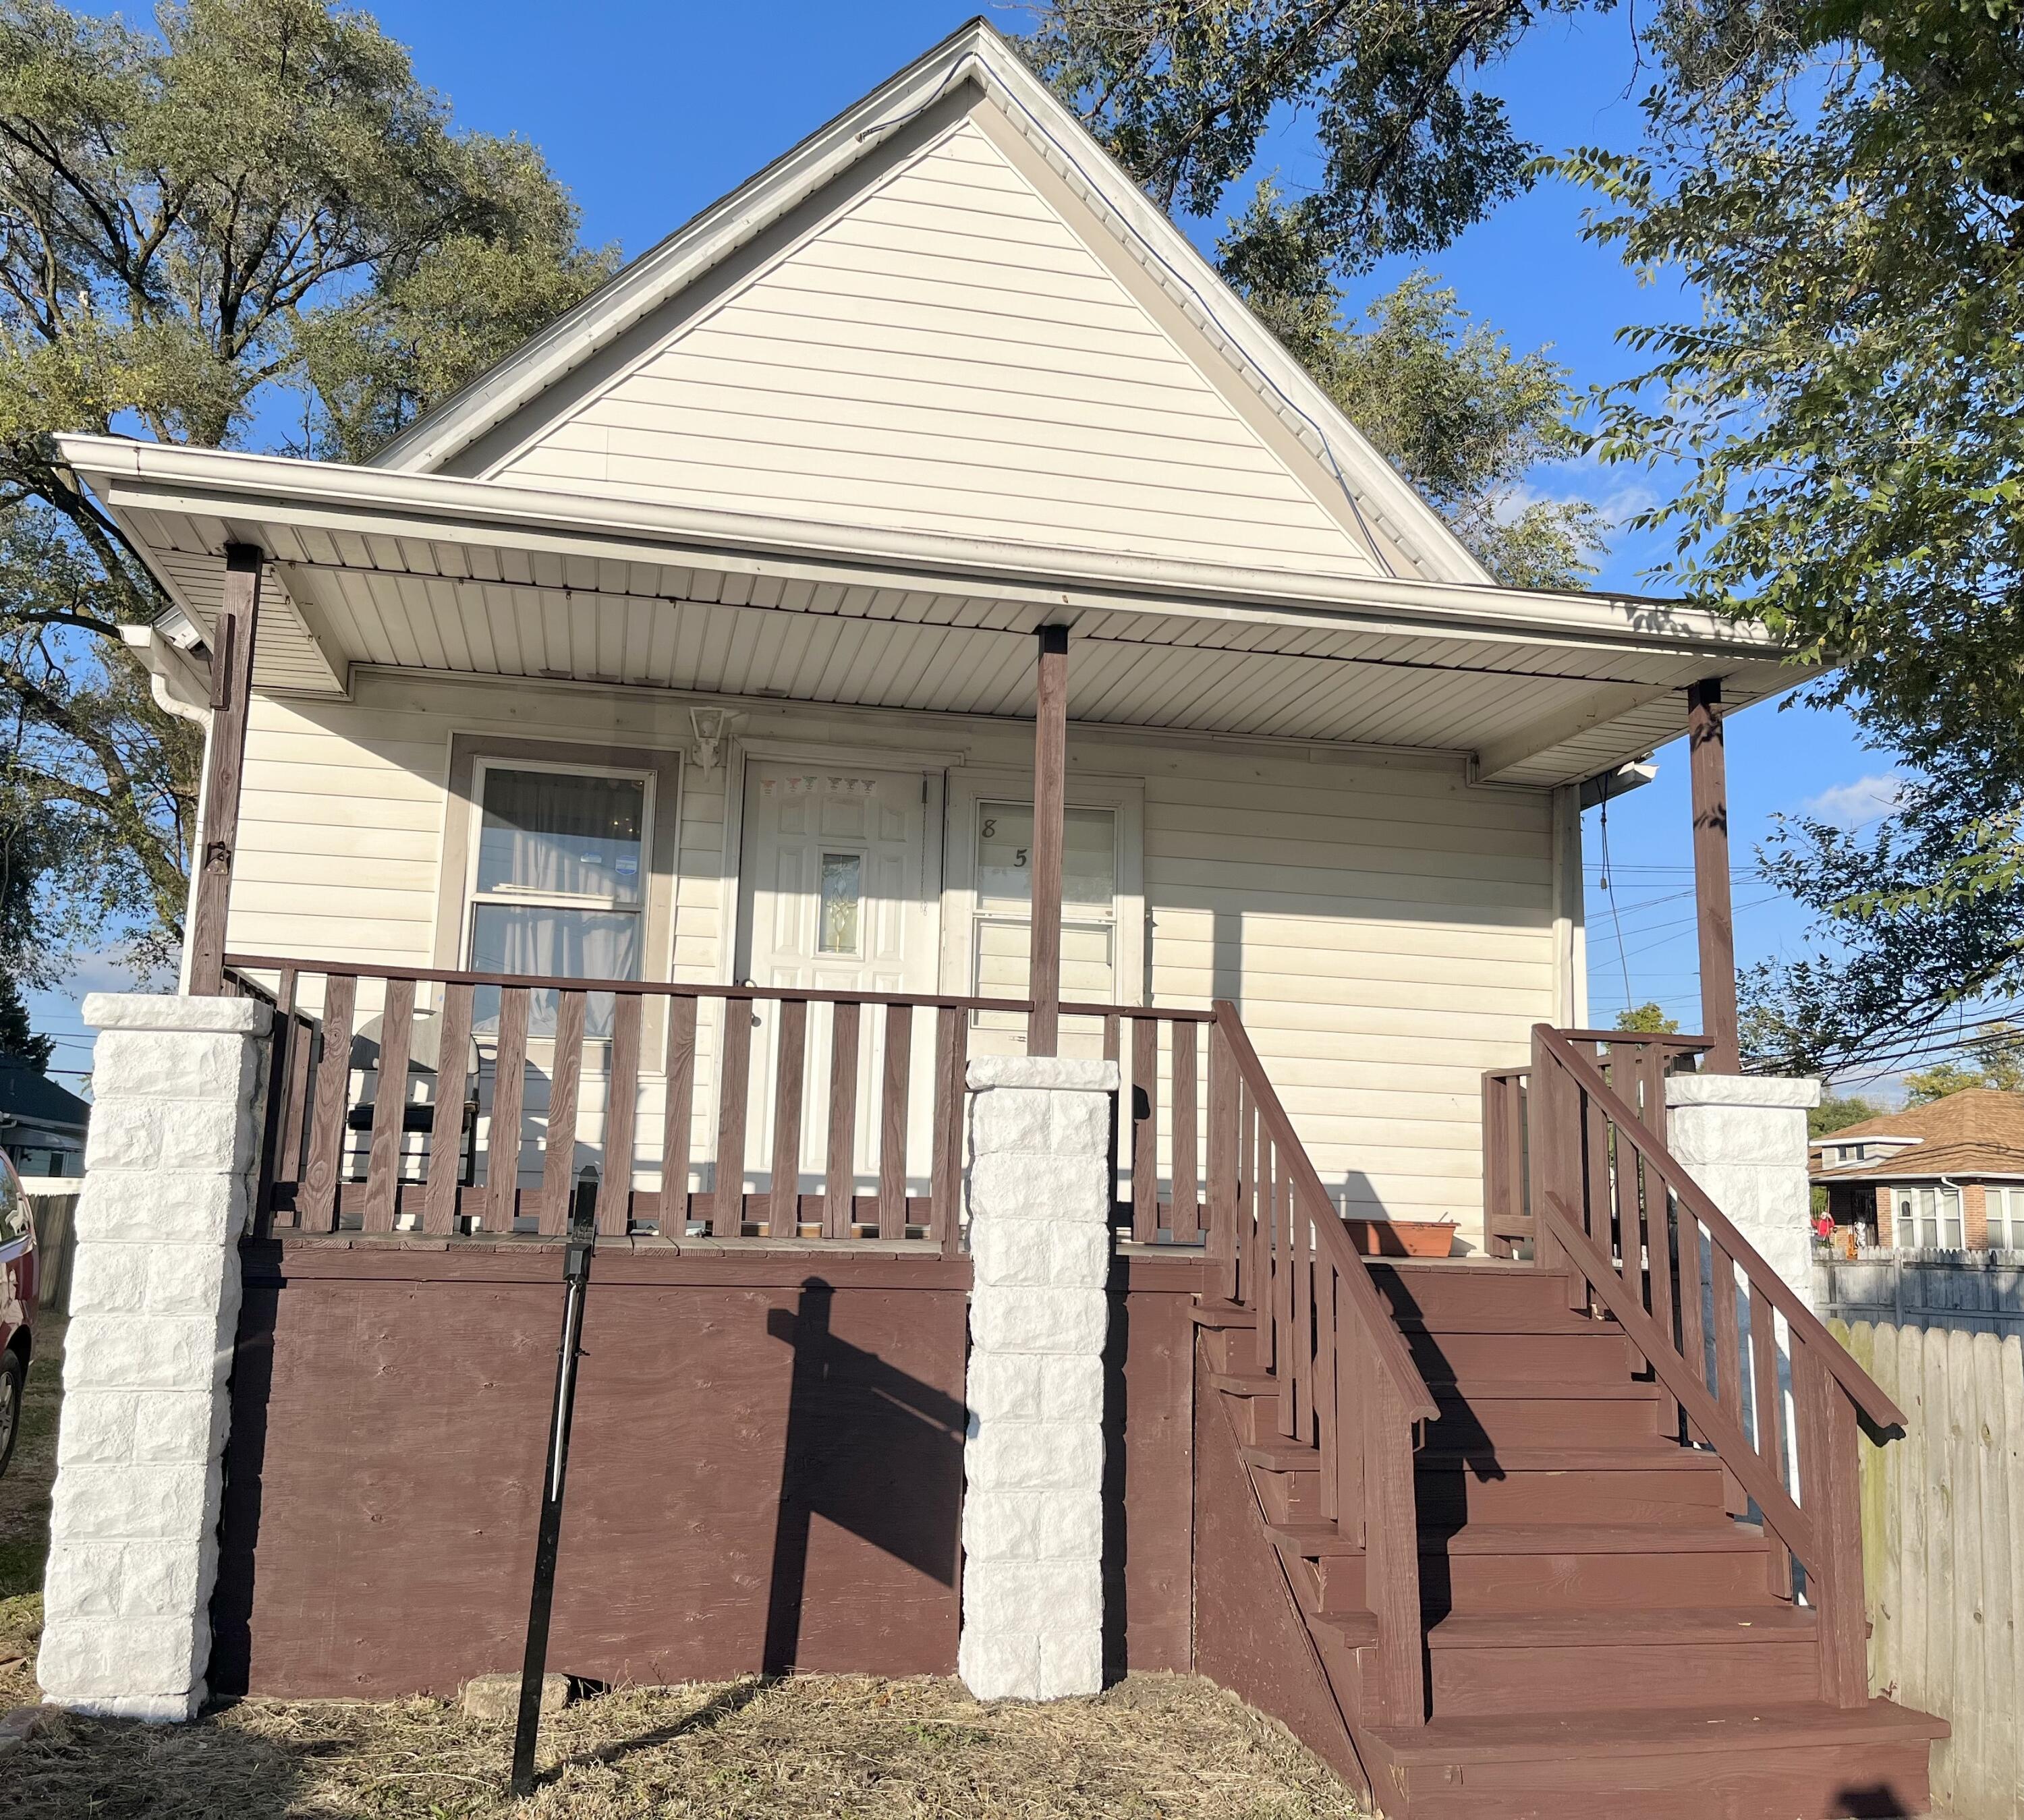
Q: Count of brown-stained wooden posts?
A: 3